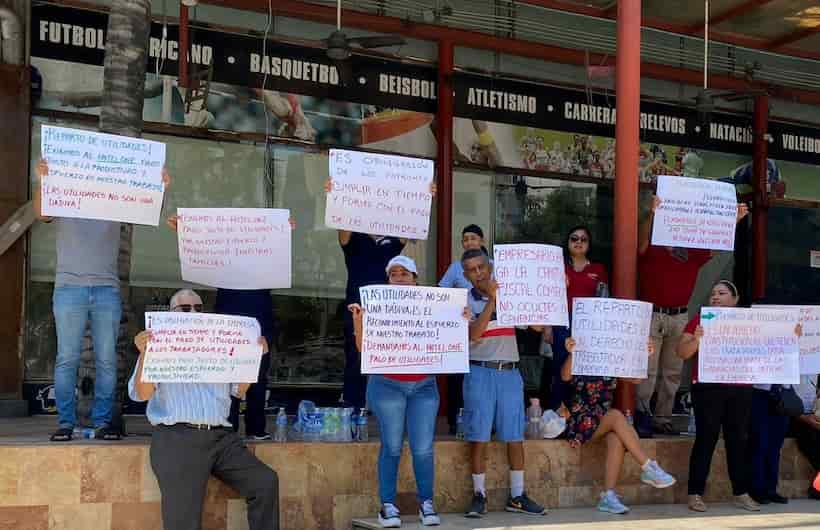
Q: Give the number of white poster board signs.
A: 10